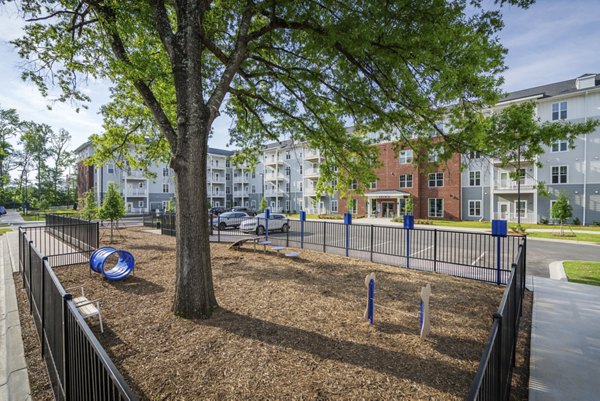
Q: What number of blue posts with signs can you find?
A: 5